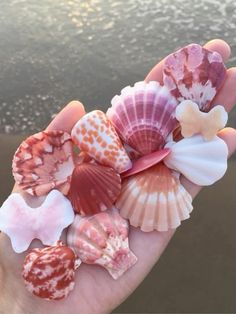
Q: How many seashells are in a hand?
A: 12